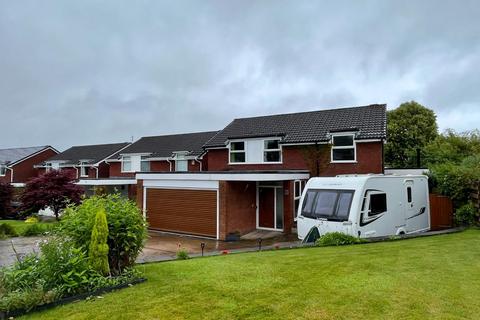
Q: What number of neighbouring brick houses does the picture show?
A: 3